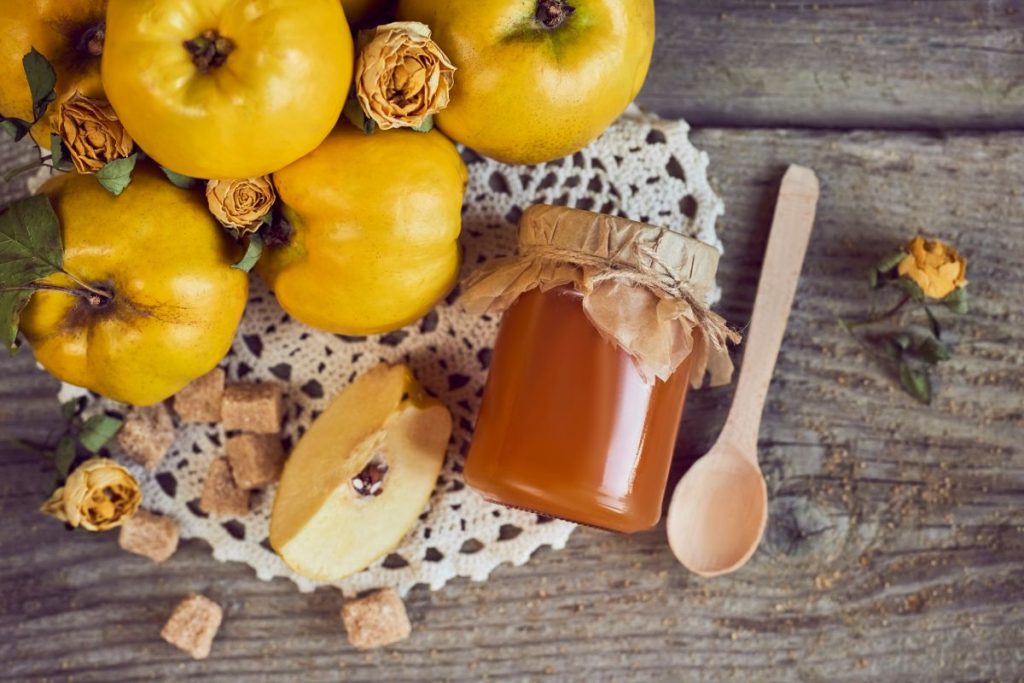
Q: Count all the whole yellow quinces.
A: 5